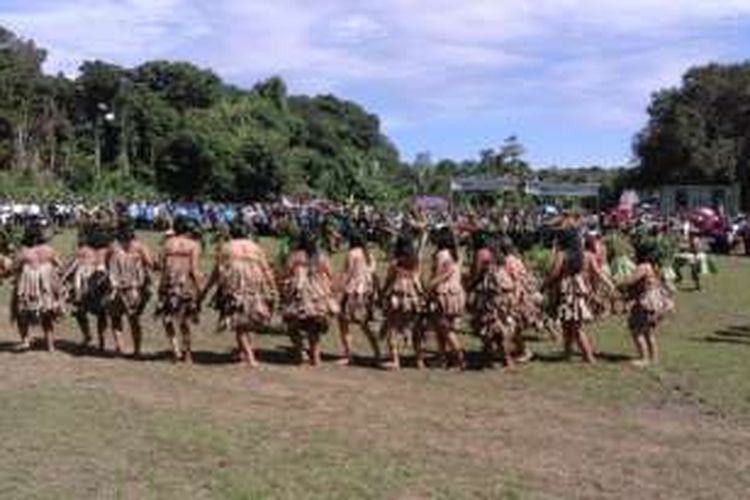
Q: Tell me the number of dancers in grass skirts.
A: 13